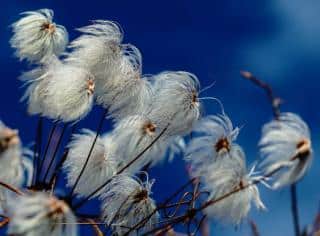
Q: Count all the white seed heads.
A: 13